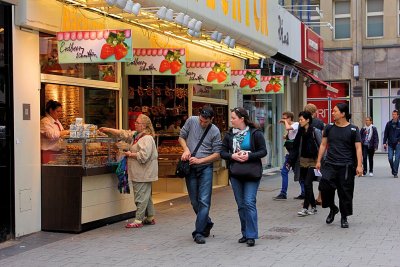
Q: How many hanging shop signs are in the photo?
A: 5